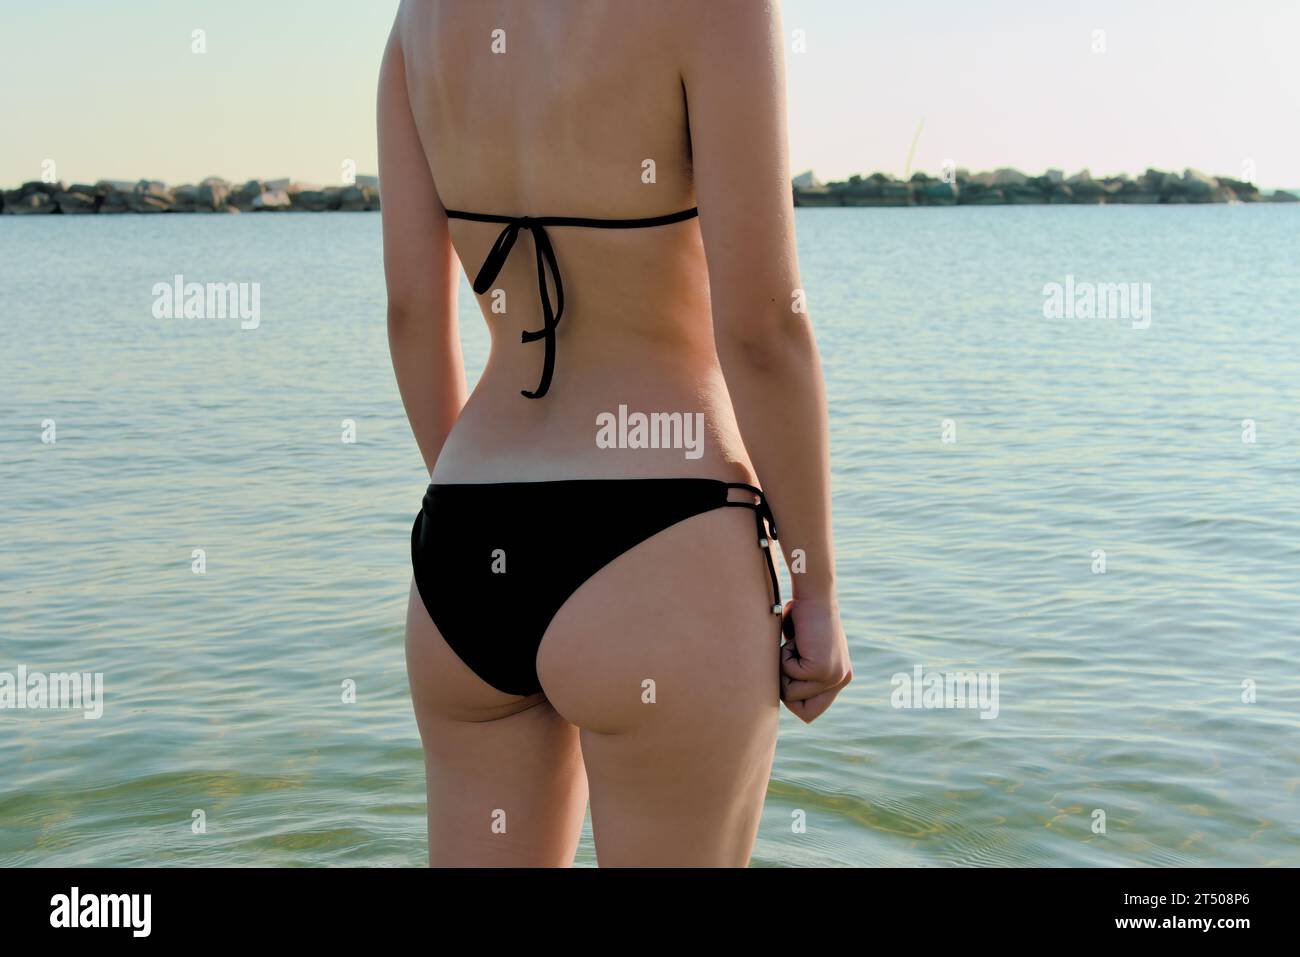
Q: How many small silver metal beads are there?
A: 2